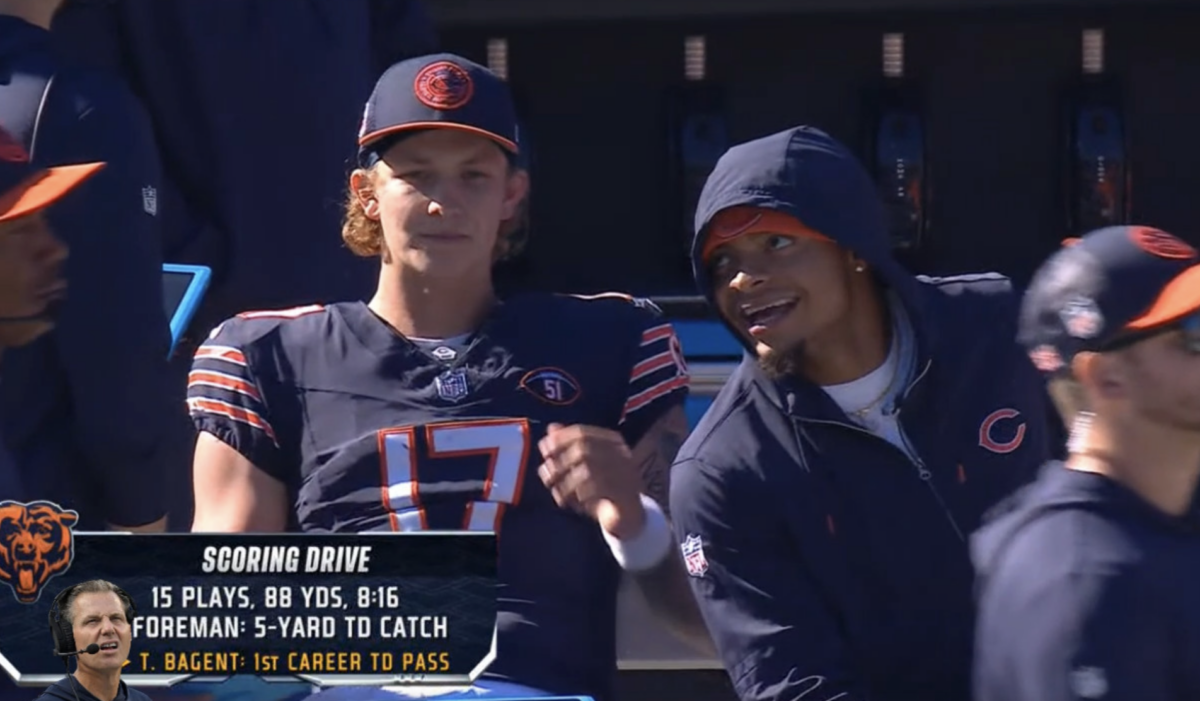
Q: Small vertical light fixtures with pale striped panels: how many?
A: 4